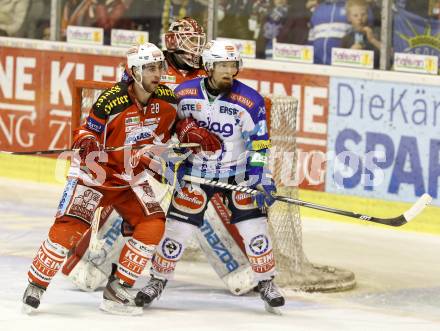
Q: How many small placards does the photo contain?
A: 6